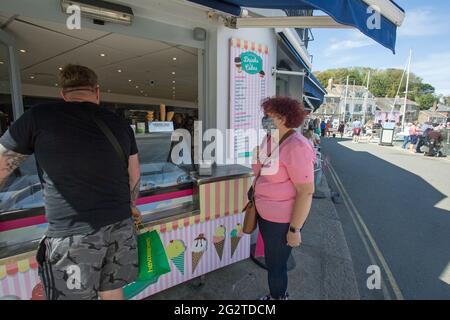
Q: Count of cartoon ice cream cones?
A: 4